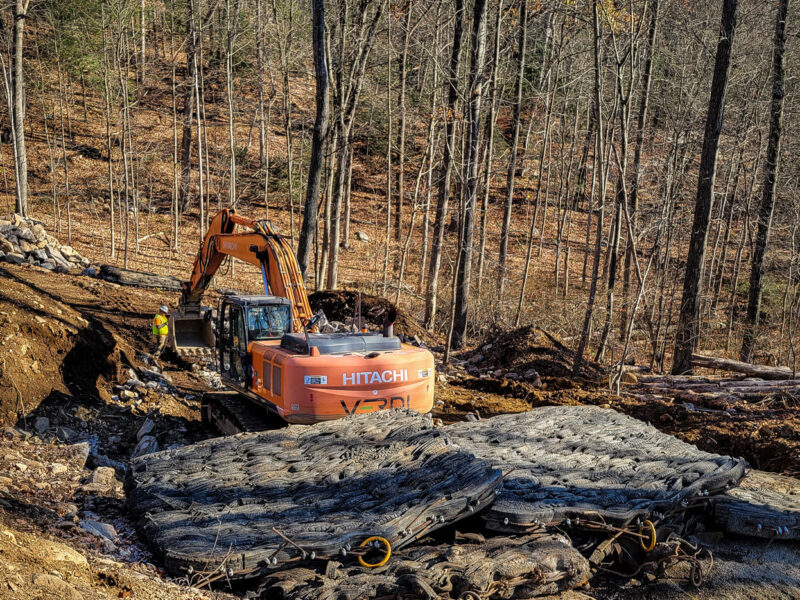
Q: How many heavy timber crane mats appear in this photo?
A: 0